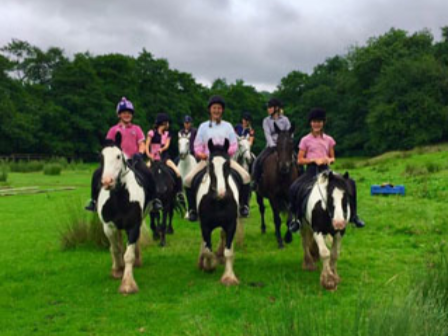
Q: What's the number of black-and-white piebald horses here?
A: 3